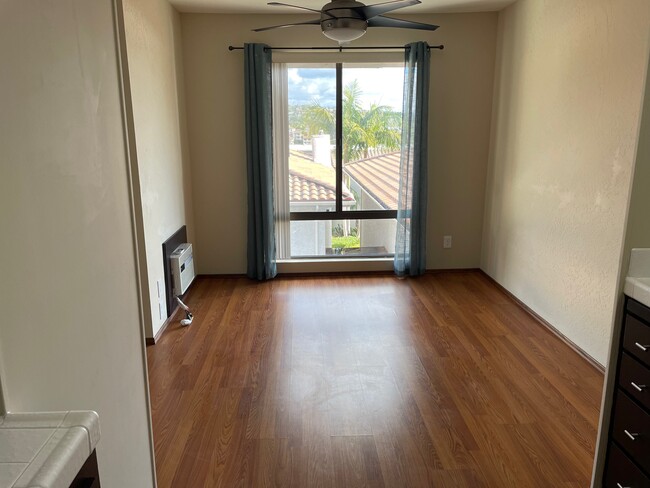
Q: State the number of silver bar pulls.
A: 4